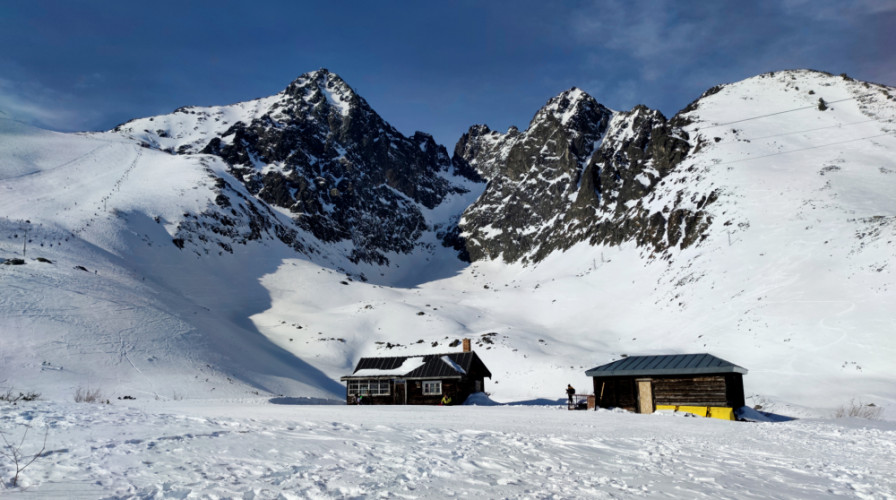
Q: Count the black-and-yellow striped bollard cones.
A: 0